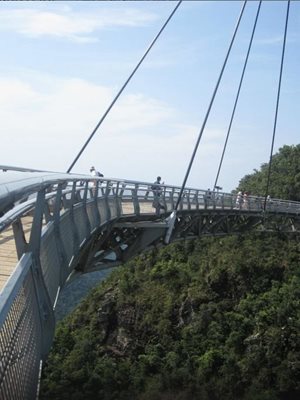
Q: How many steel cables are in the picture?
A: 4